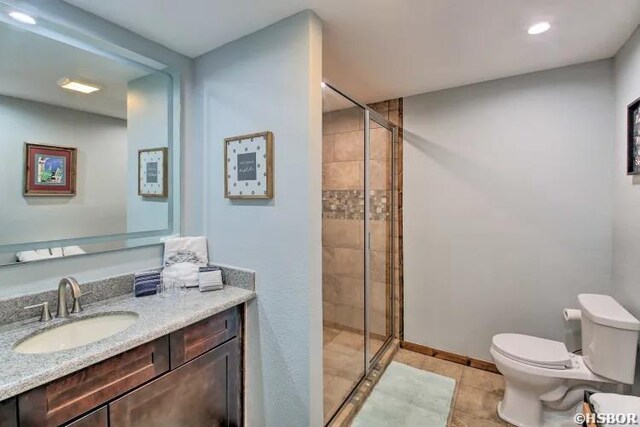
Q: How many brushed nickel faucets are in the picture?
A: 1